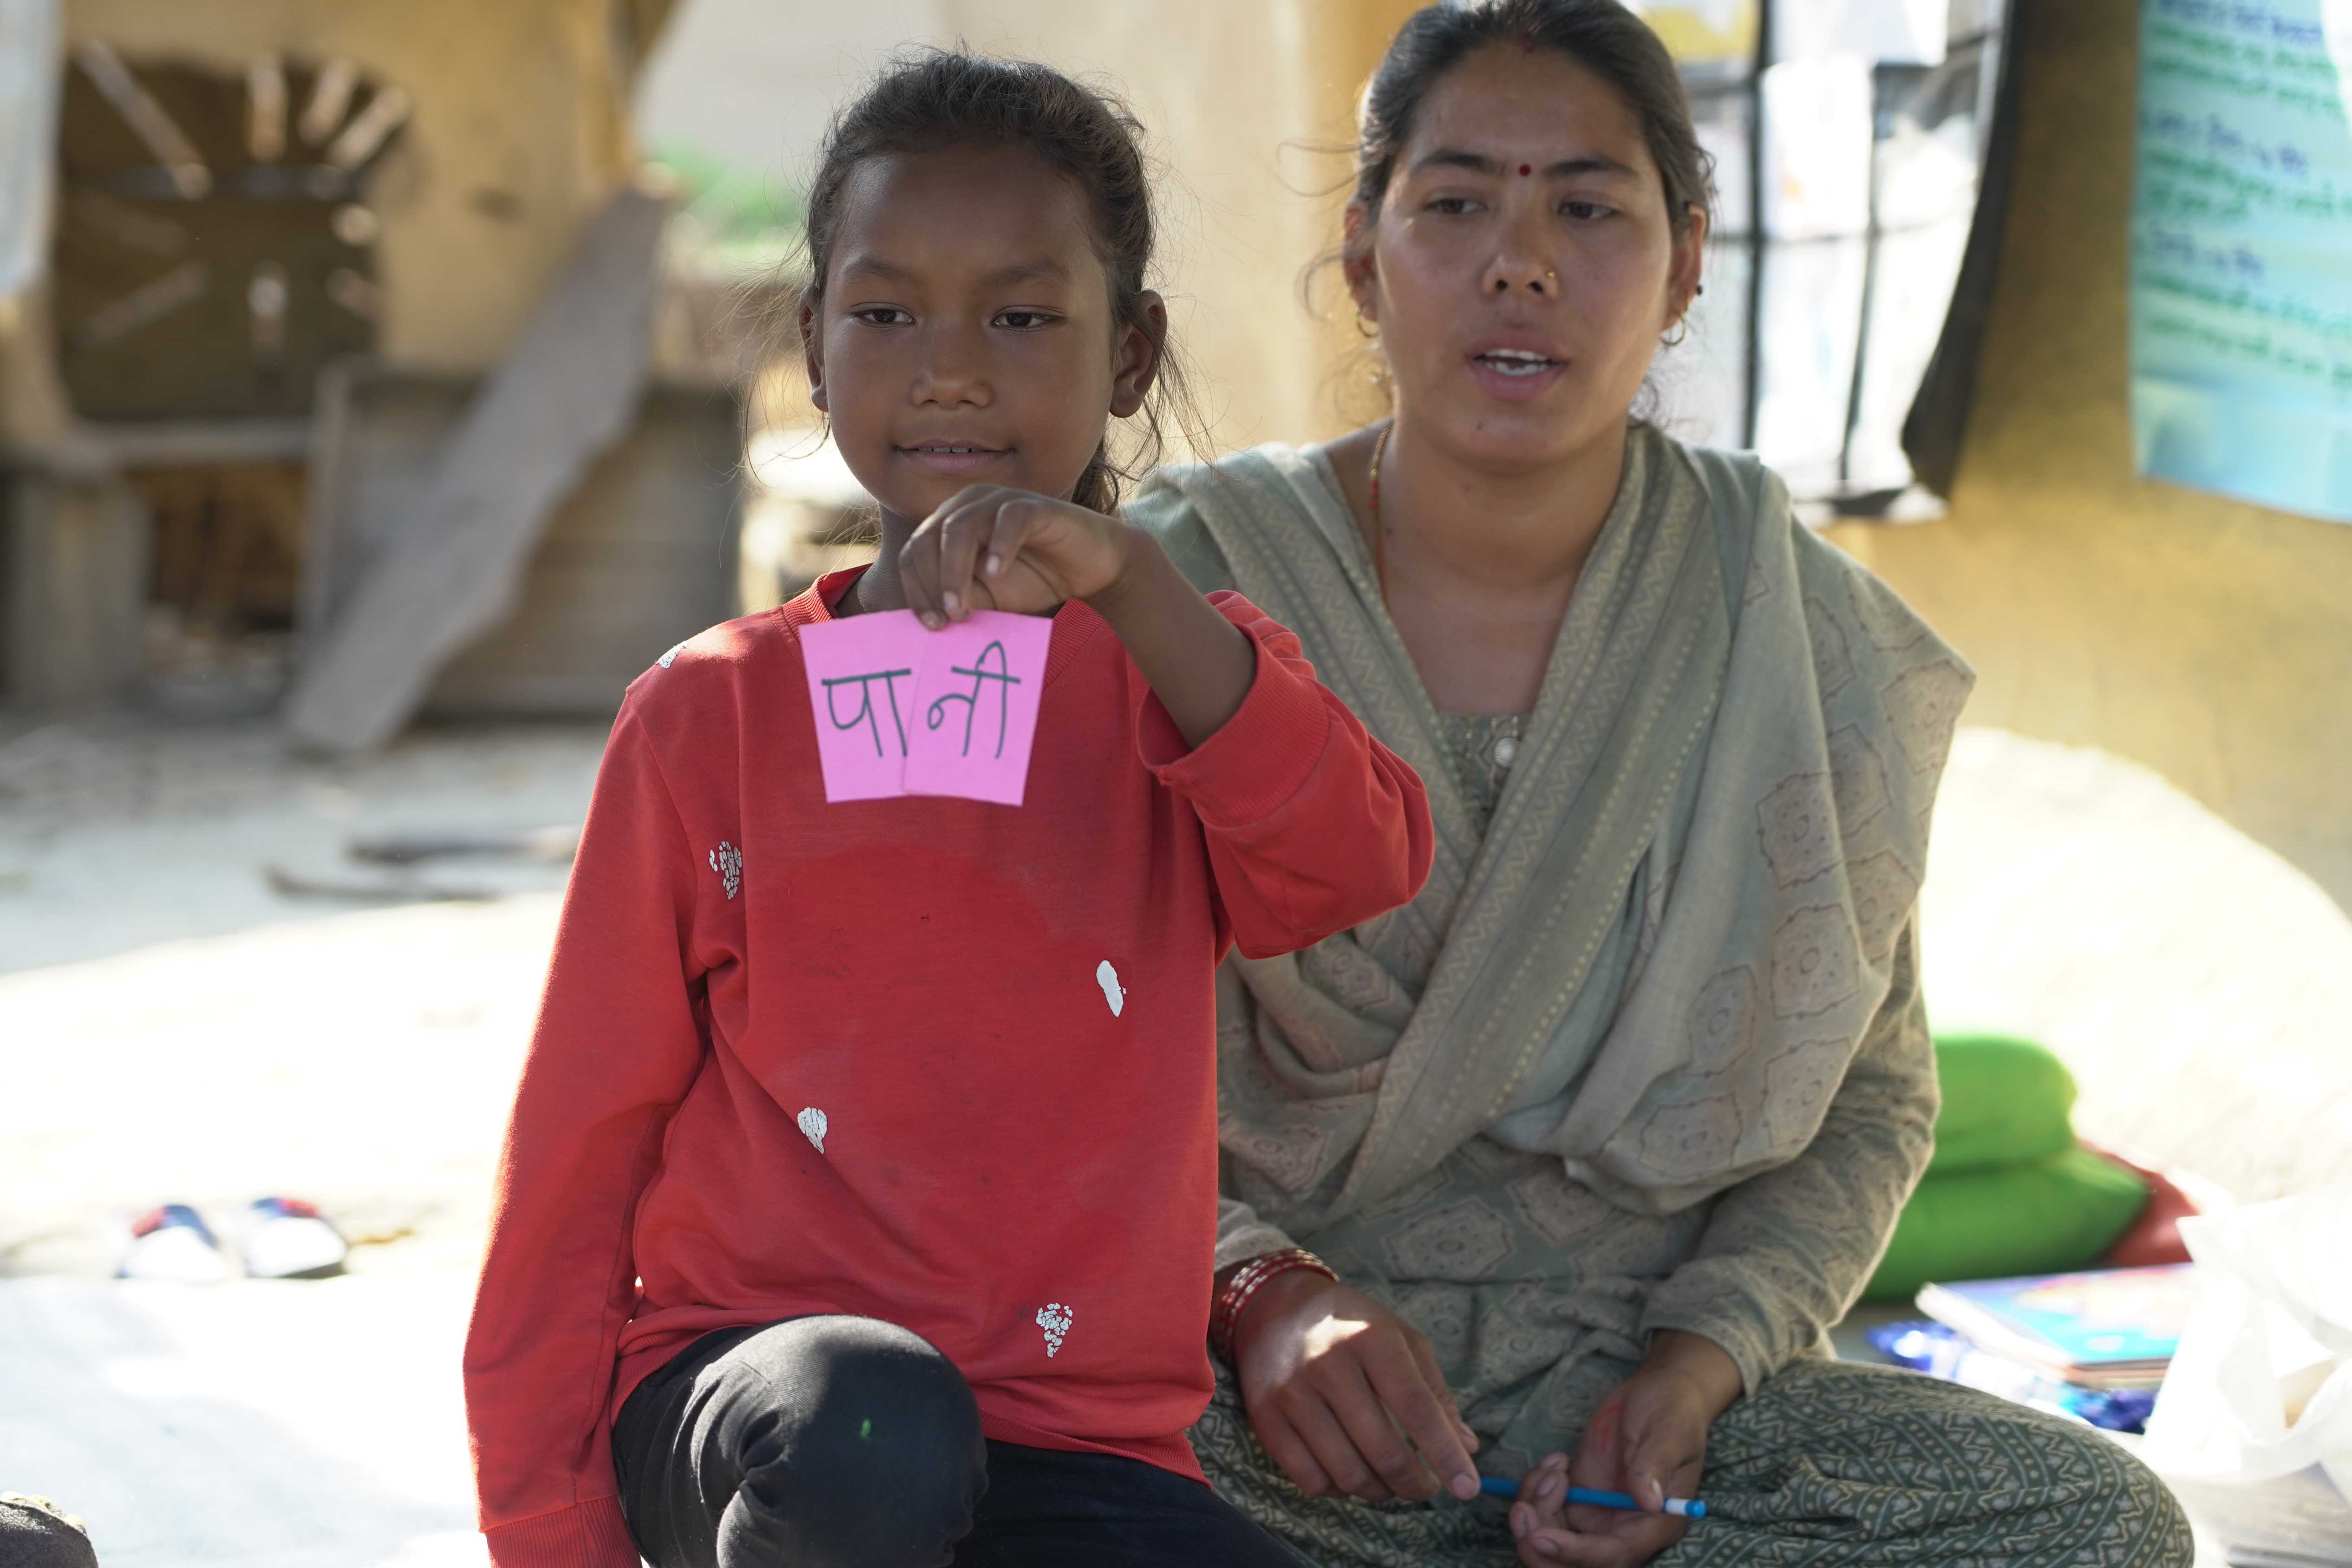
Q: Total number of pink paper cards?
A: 2